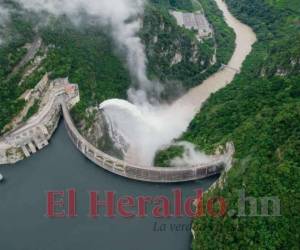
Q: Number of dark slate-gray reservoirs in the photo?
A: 1